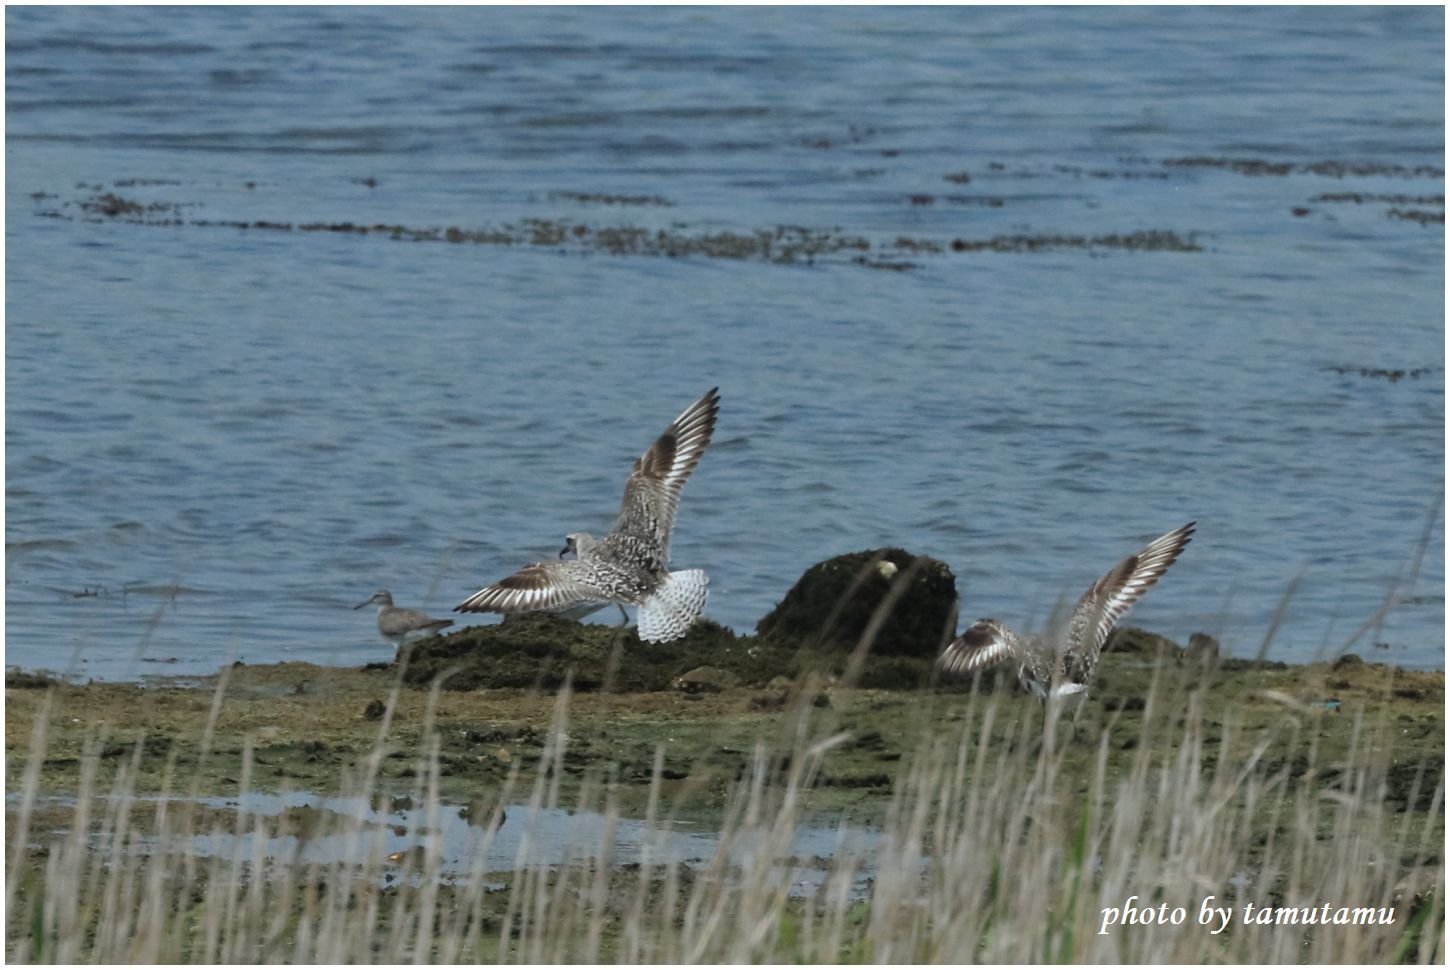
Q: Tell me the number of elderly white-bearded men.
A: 0